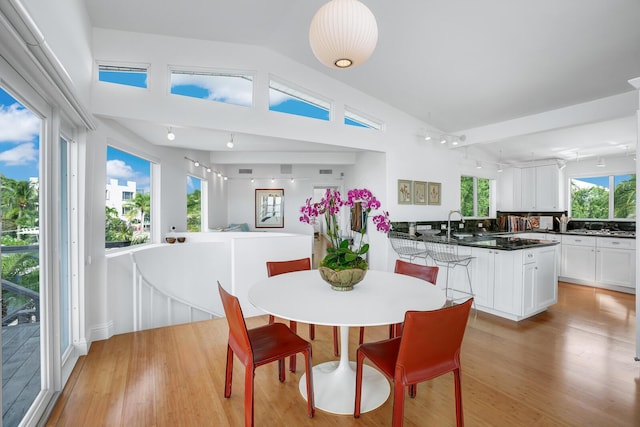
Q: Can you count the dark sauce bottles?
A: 0